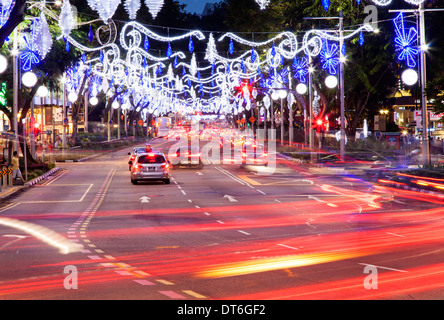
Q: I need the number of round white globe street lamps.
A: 12